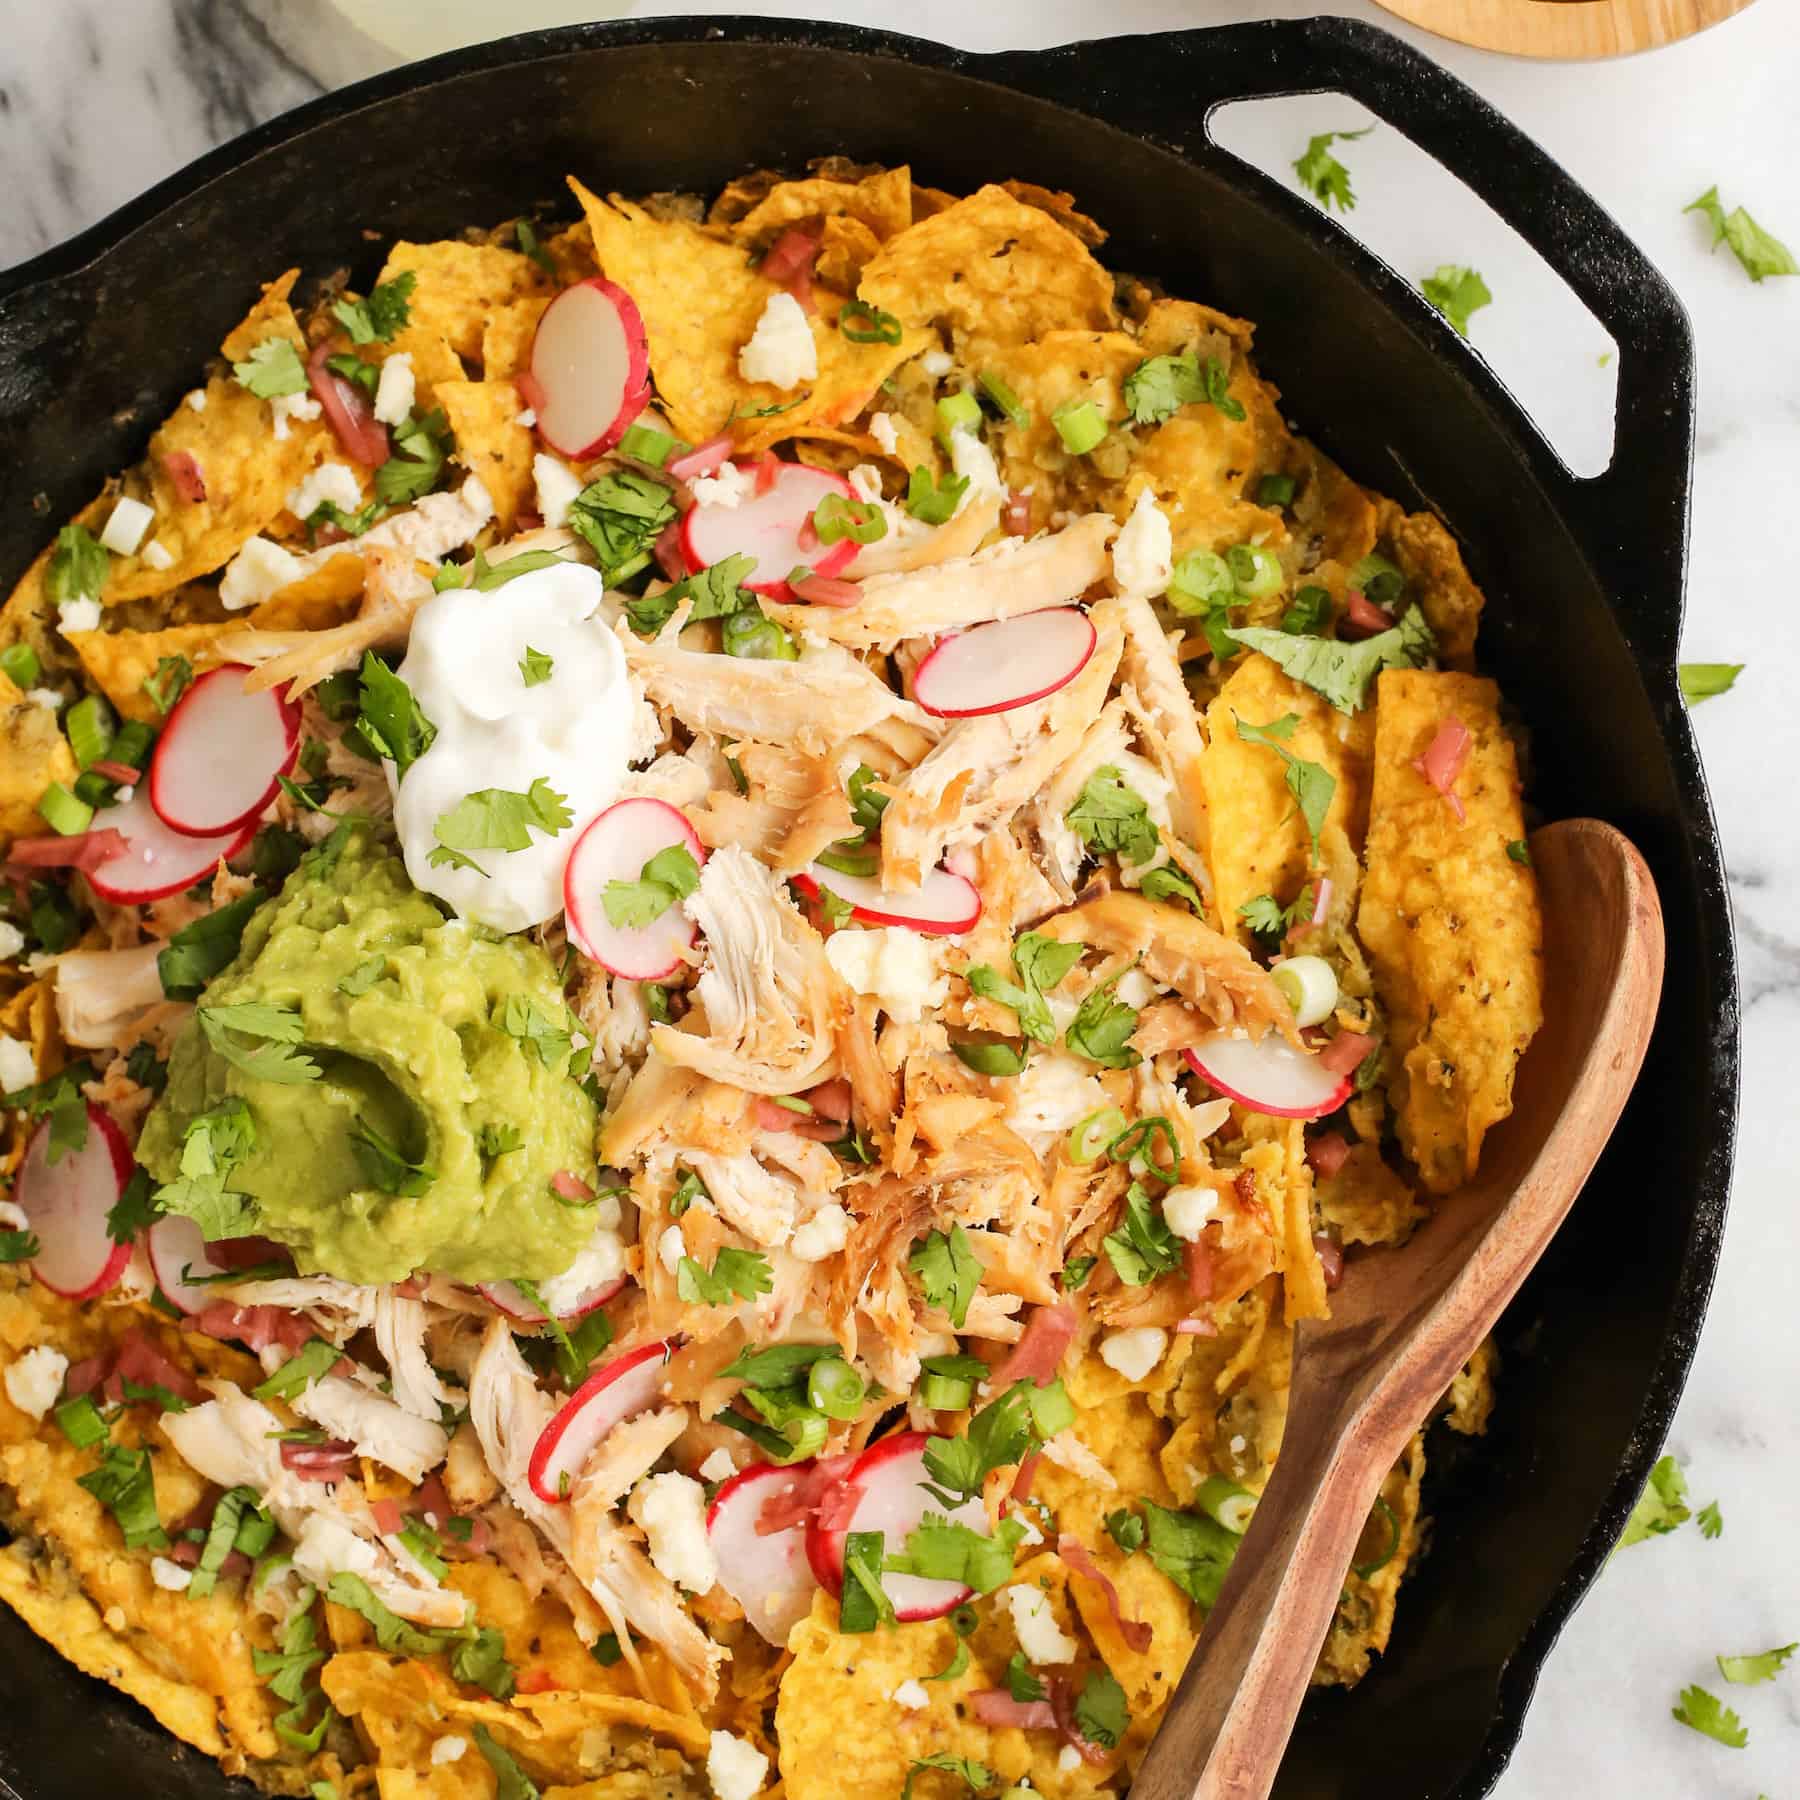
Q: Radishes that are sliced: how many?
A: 14